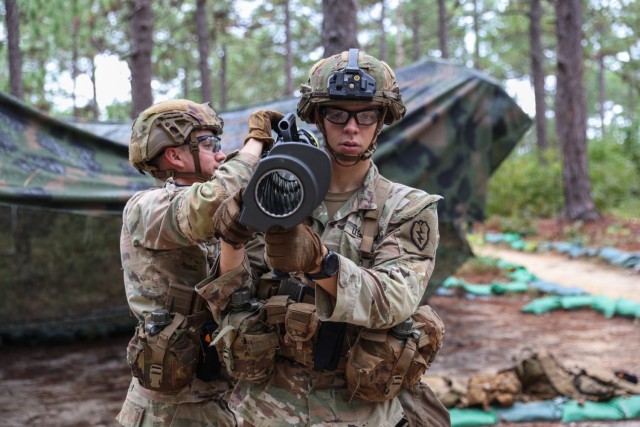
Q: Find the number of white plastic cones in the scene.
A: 0